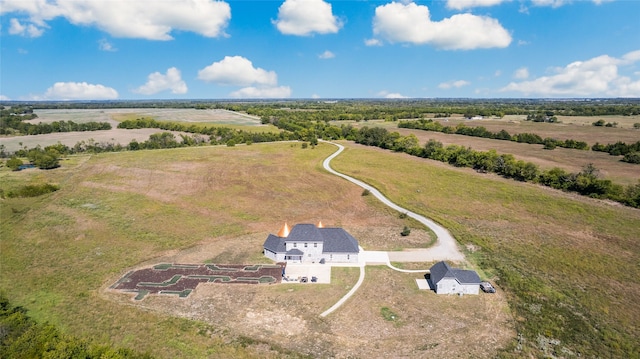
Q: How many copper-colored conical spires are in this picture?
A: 2